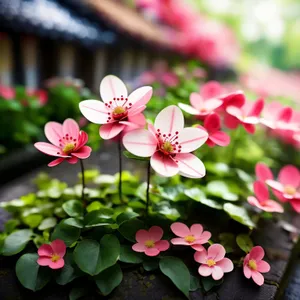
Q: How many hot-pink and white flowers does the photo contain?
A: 2